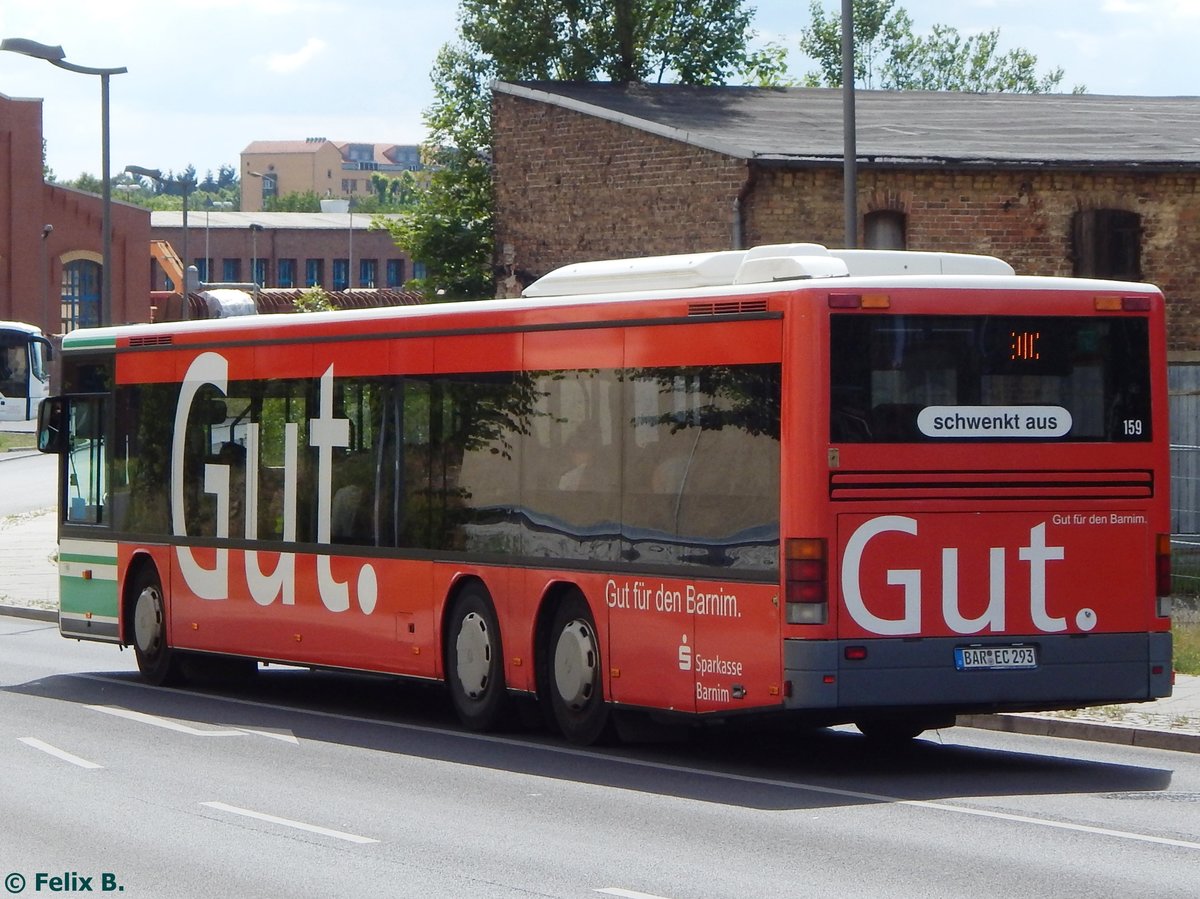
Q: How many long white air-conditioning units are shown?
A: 1